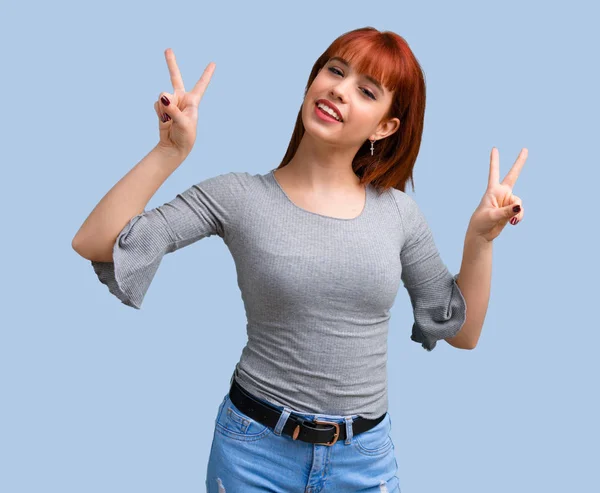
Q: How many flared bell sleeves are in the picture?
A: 2